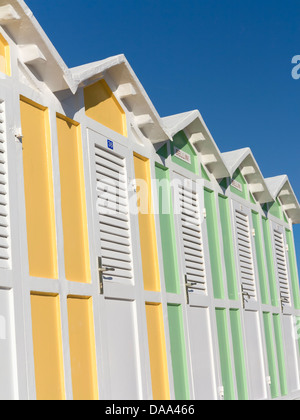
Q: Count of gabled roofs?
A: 5